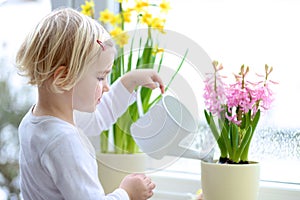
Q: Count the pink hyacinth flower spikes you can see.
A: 3